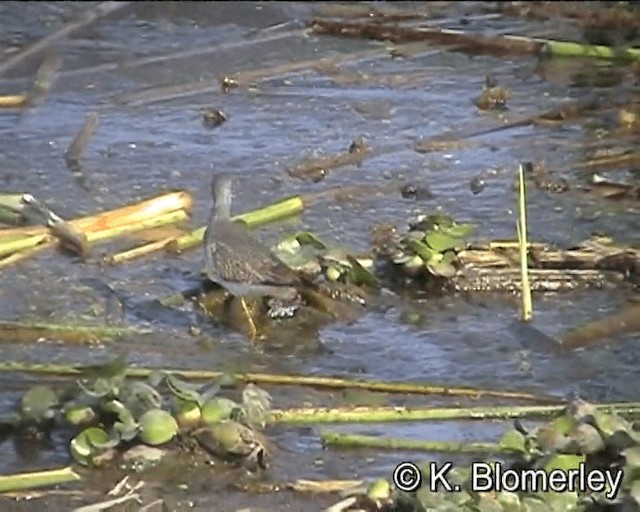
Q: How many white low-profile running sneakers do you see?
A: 0